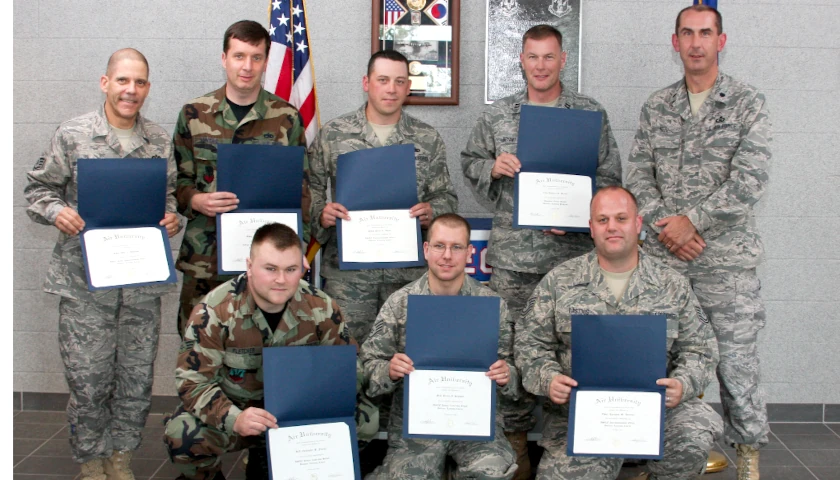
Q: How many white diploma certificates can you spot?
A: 7